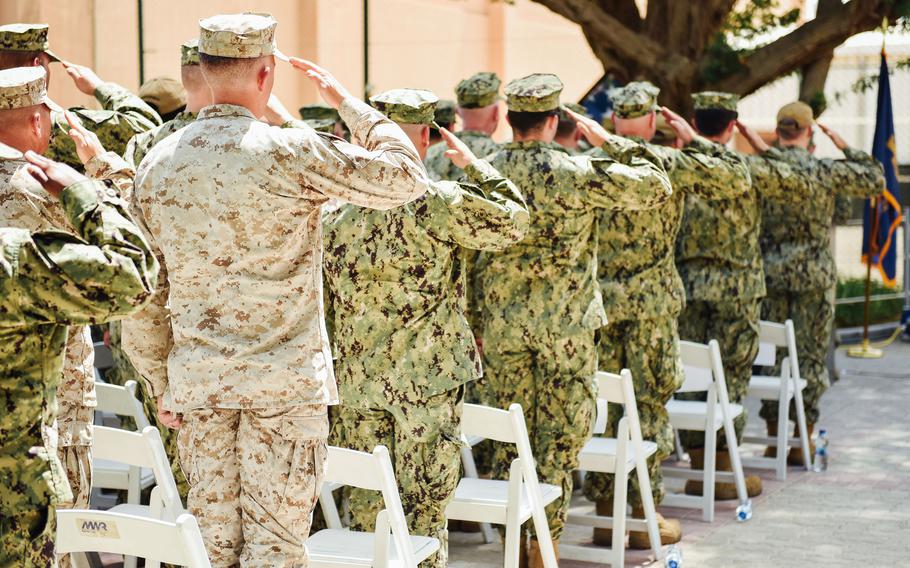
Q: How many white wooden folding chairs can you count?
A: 8